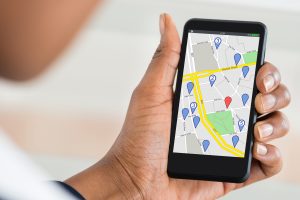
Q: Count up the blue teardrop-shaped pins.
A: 12